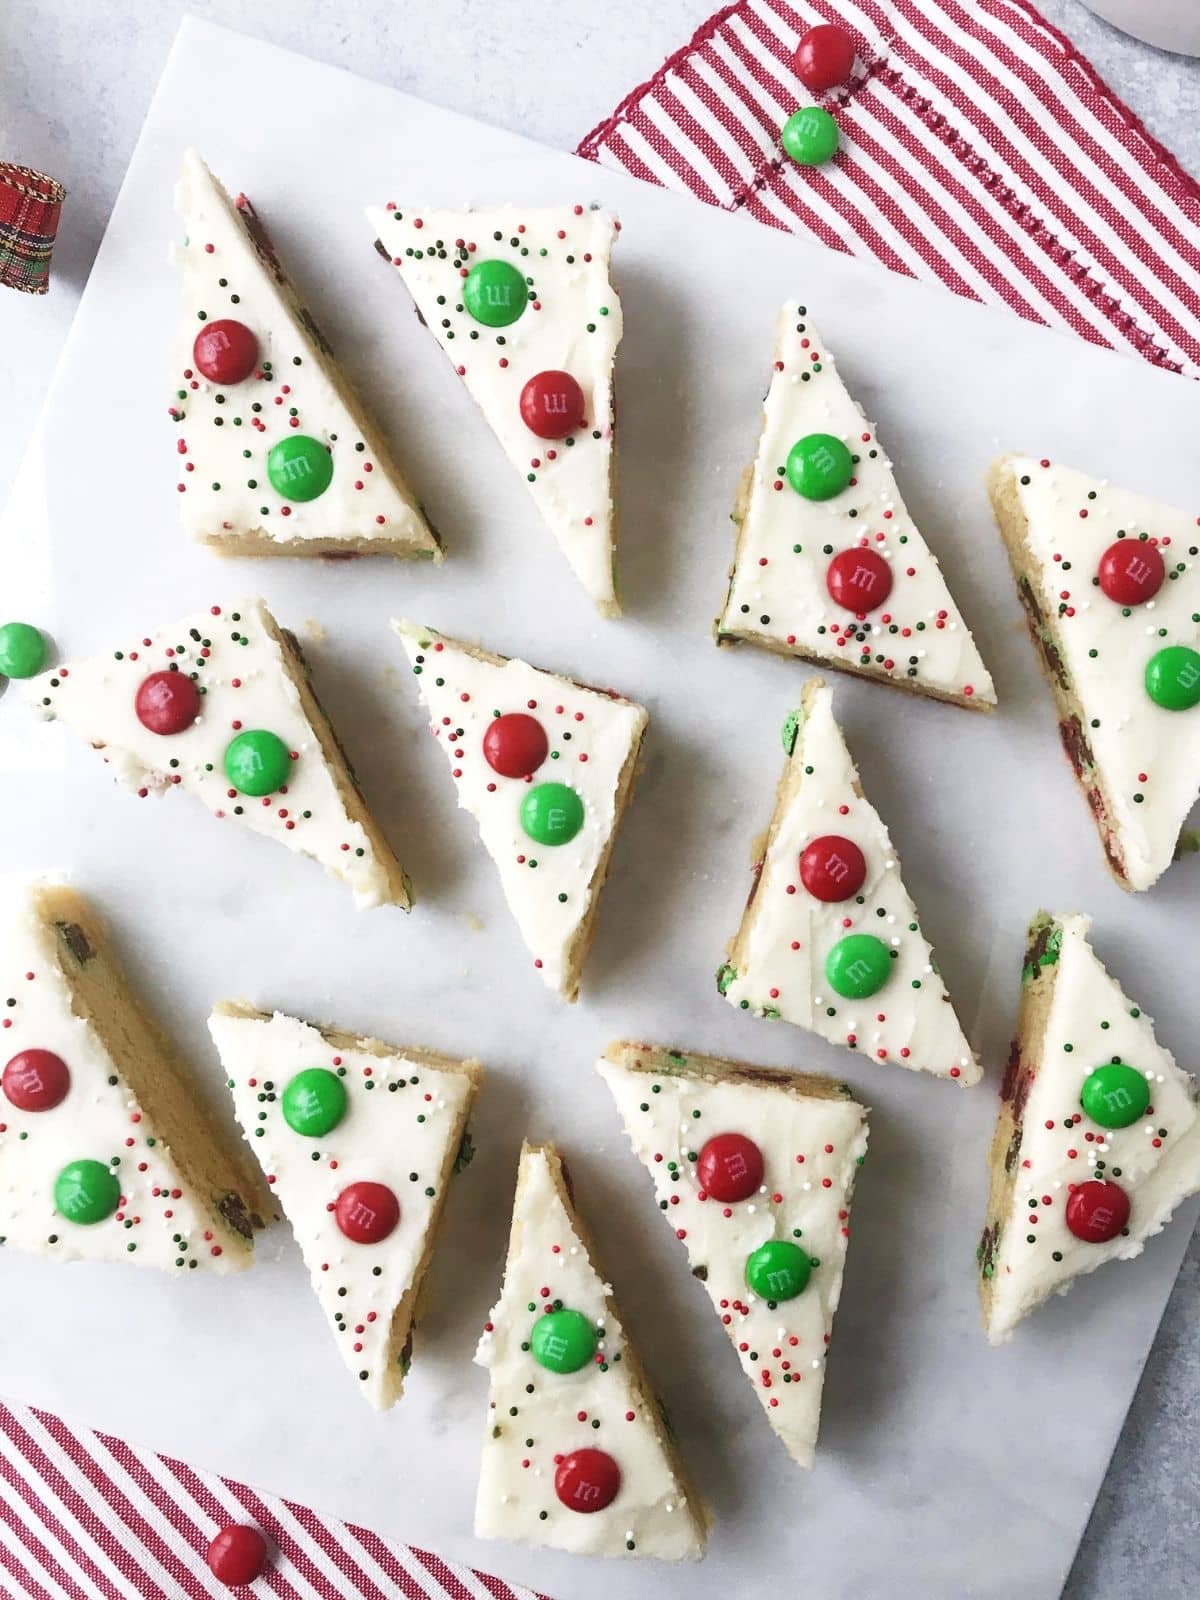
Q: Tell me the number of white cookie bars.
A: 12